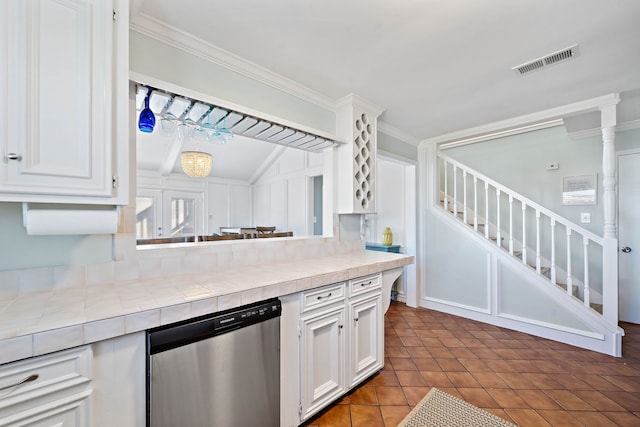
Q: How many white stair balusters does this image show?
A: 12